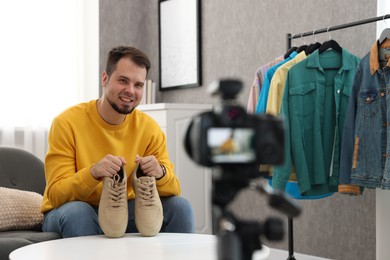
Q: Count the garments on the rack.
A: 5